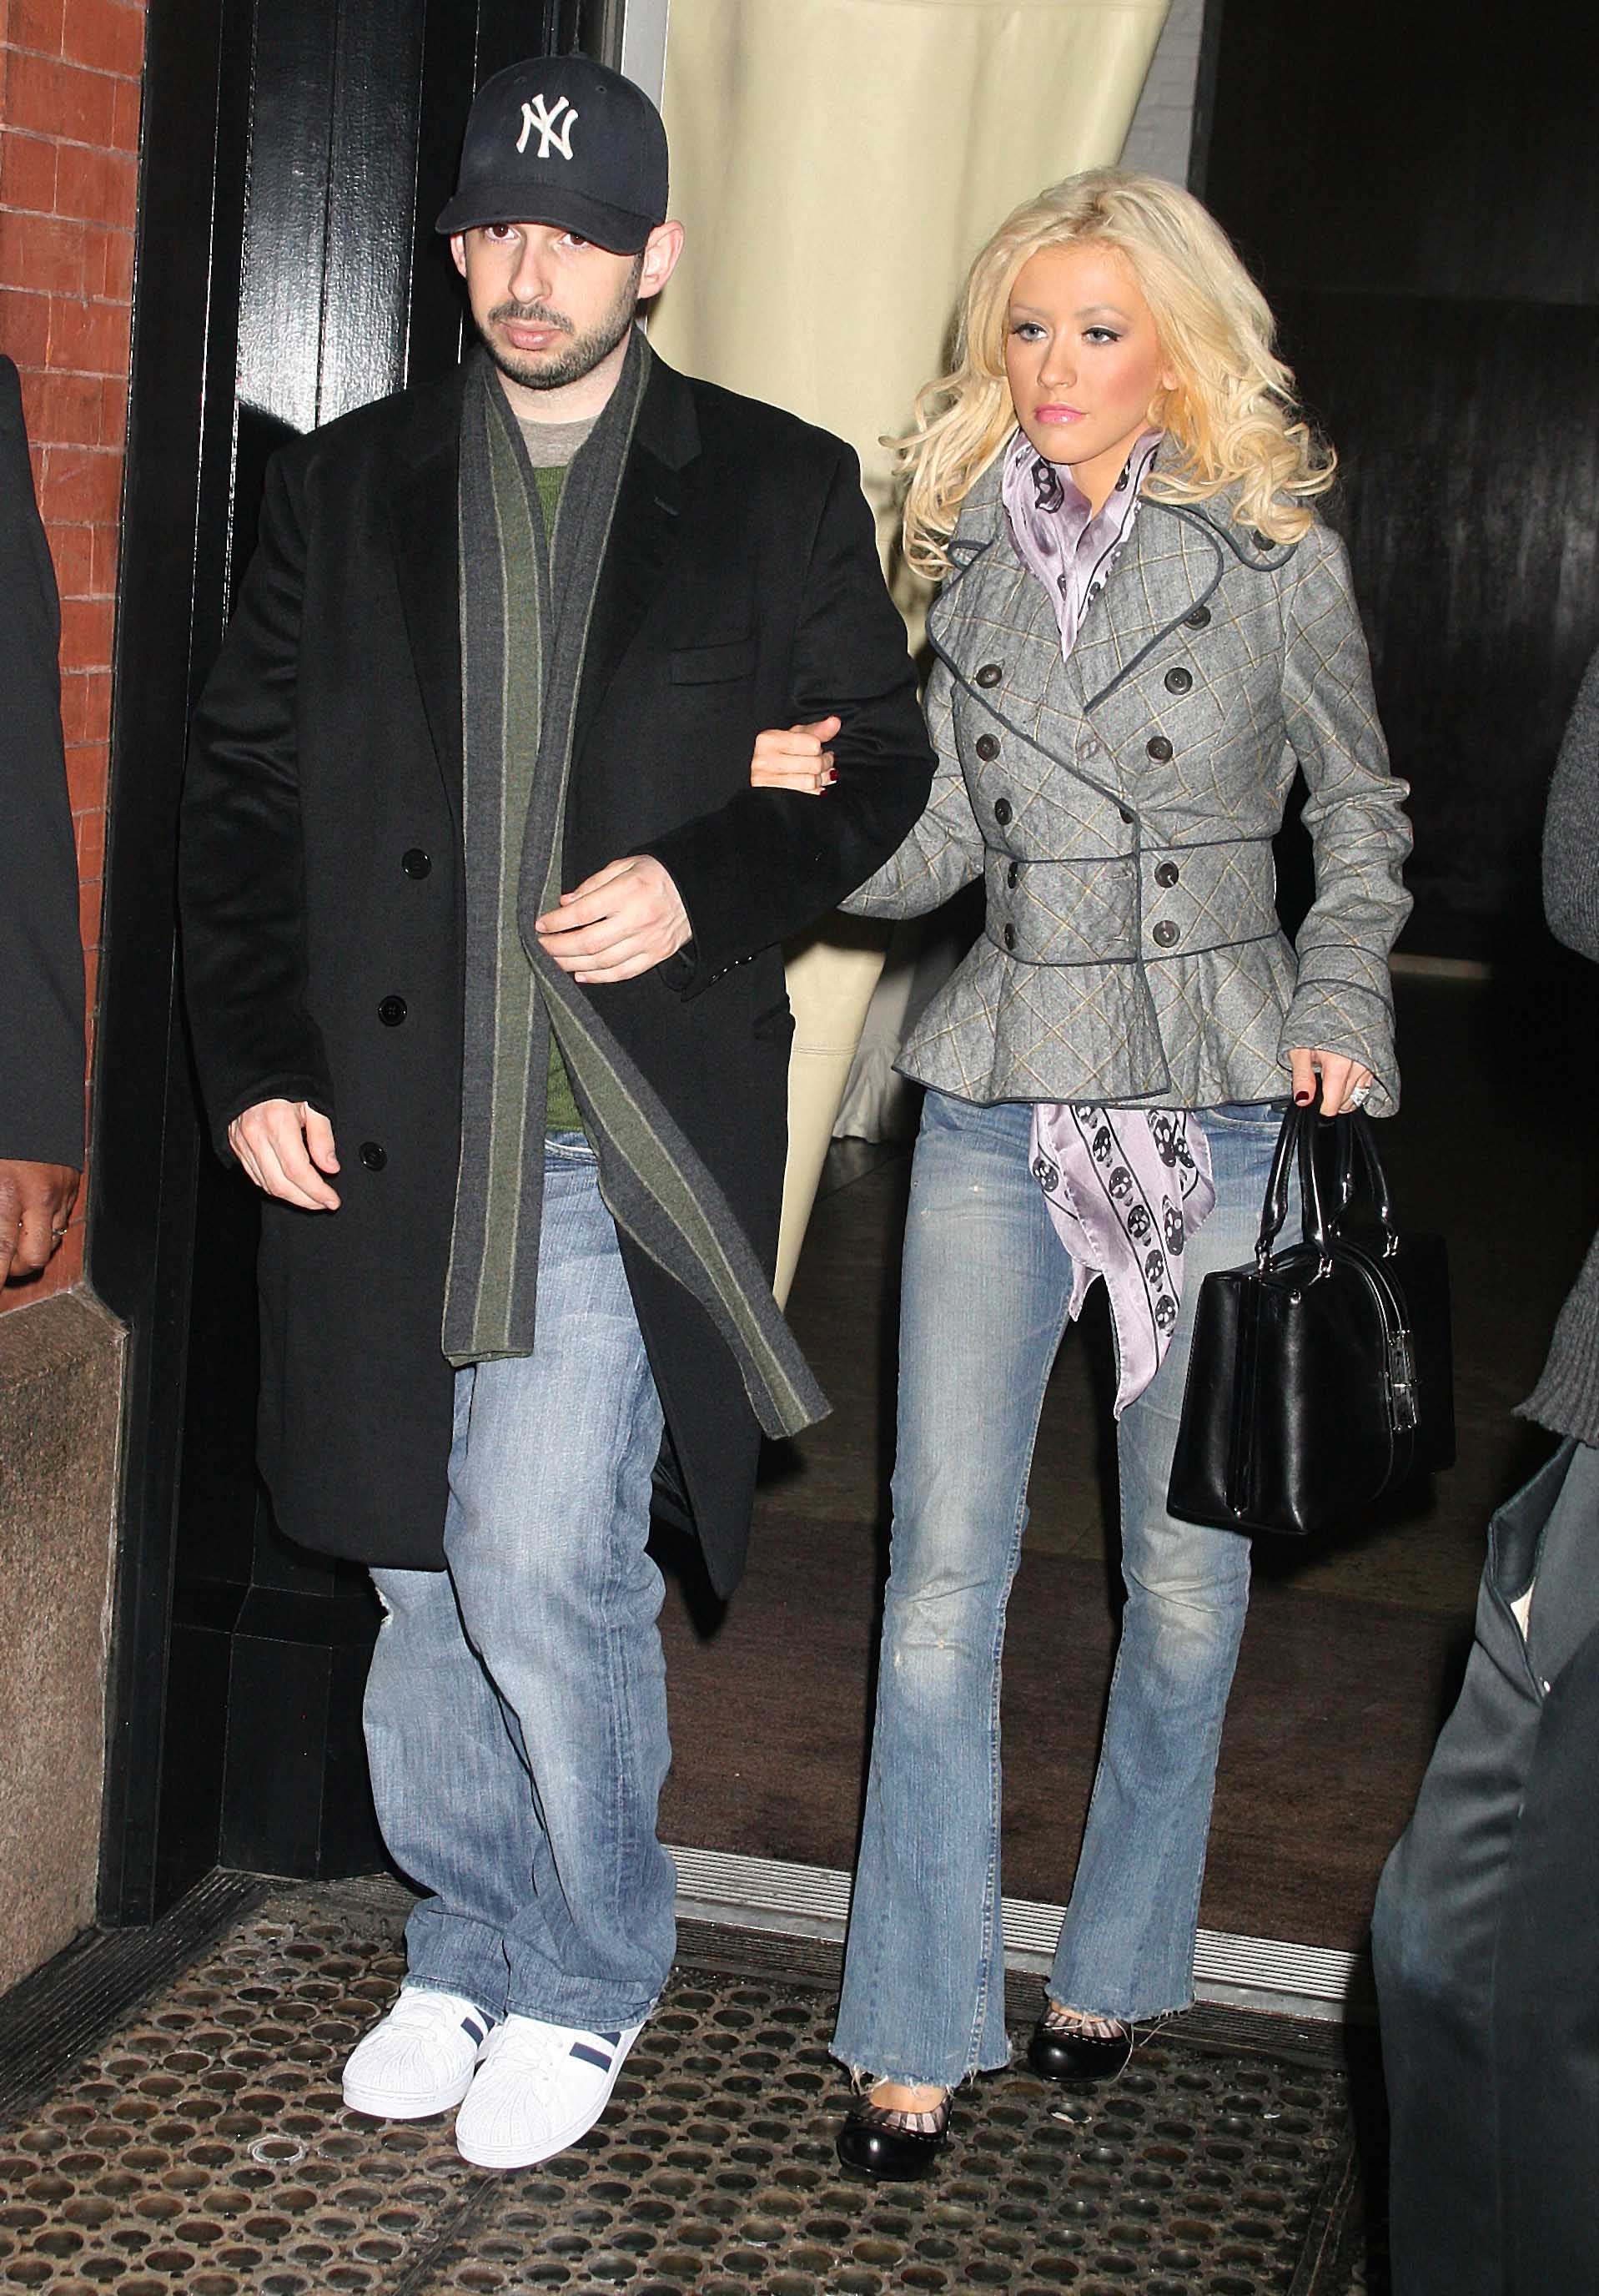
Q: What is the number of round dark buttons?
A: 15